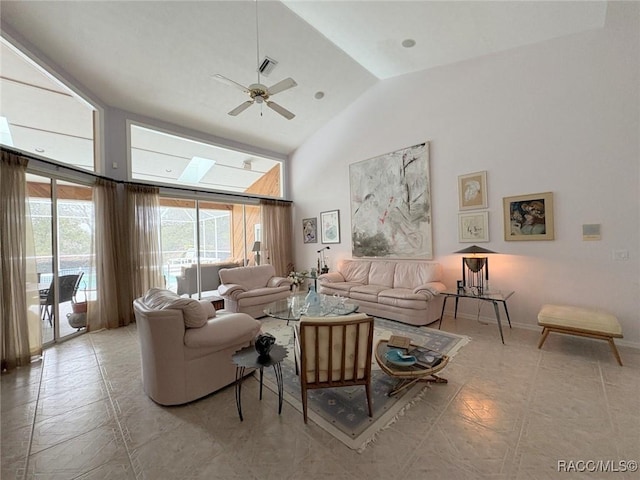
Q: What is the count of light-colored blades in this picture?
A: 4